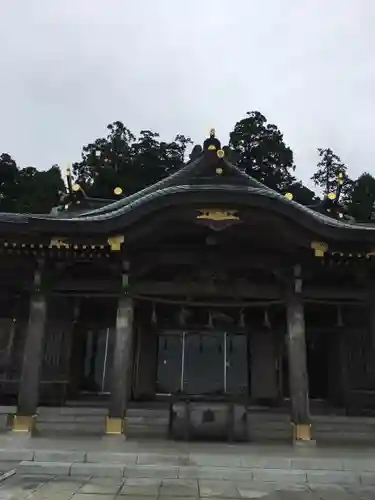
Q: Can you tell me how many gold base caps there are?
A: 3